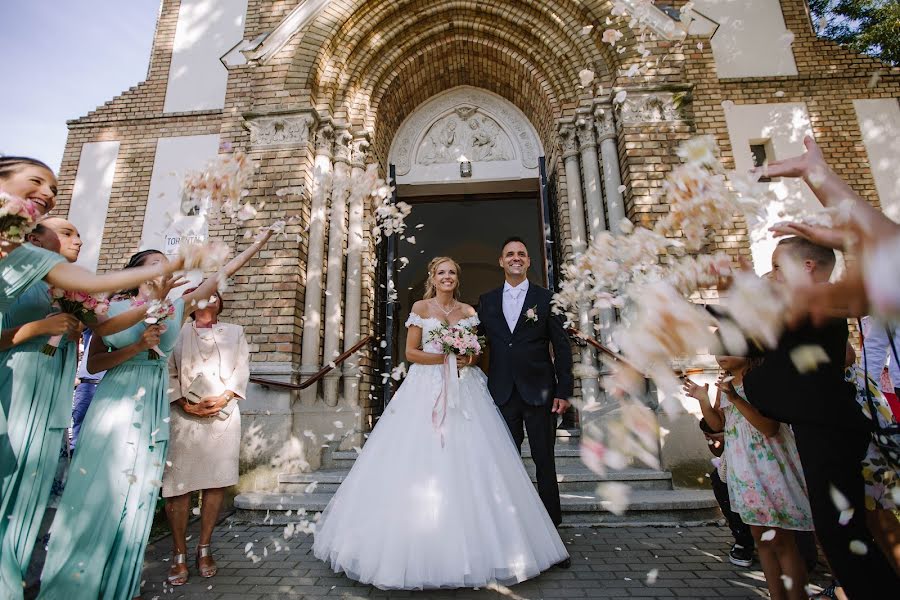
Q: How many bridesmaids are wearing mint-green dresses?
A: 3